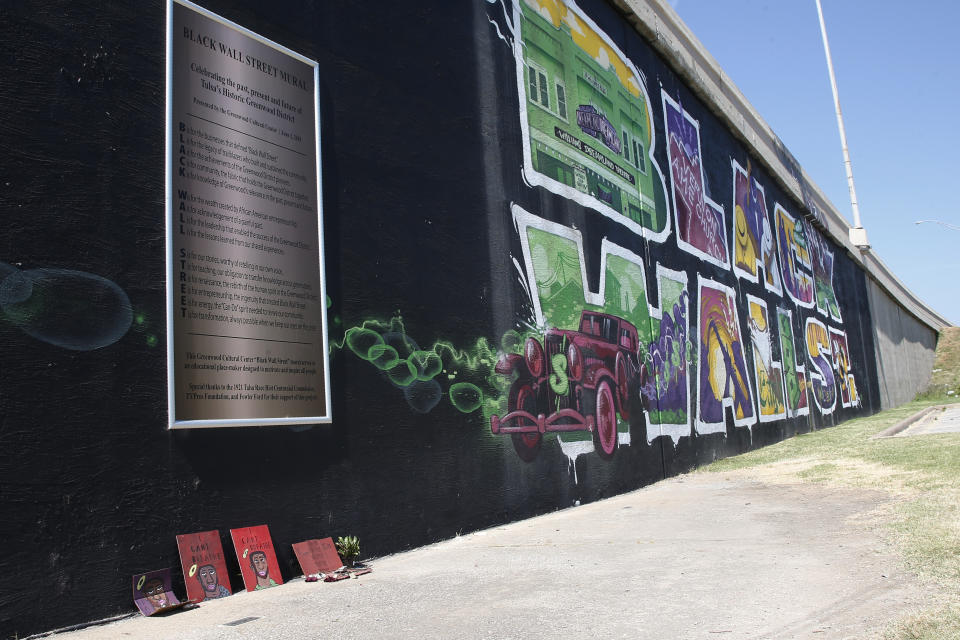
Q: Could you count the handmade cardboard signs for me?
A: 4